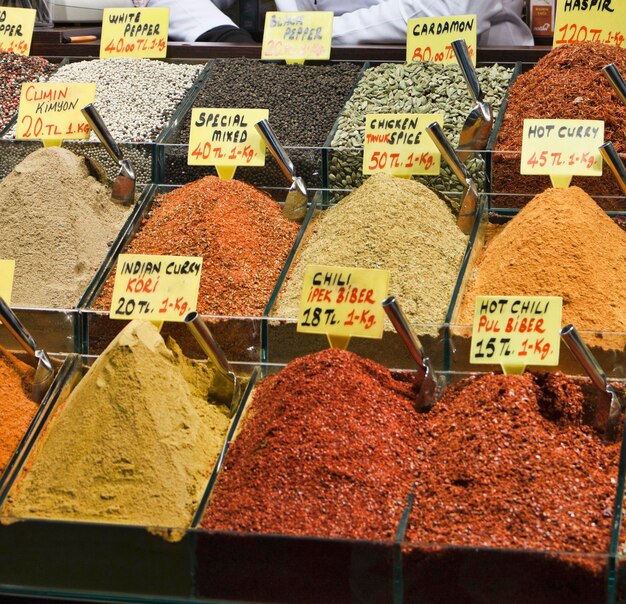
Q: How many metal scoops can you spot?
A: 10